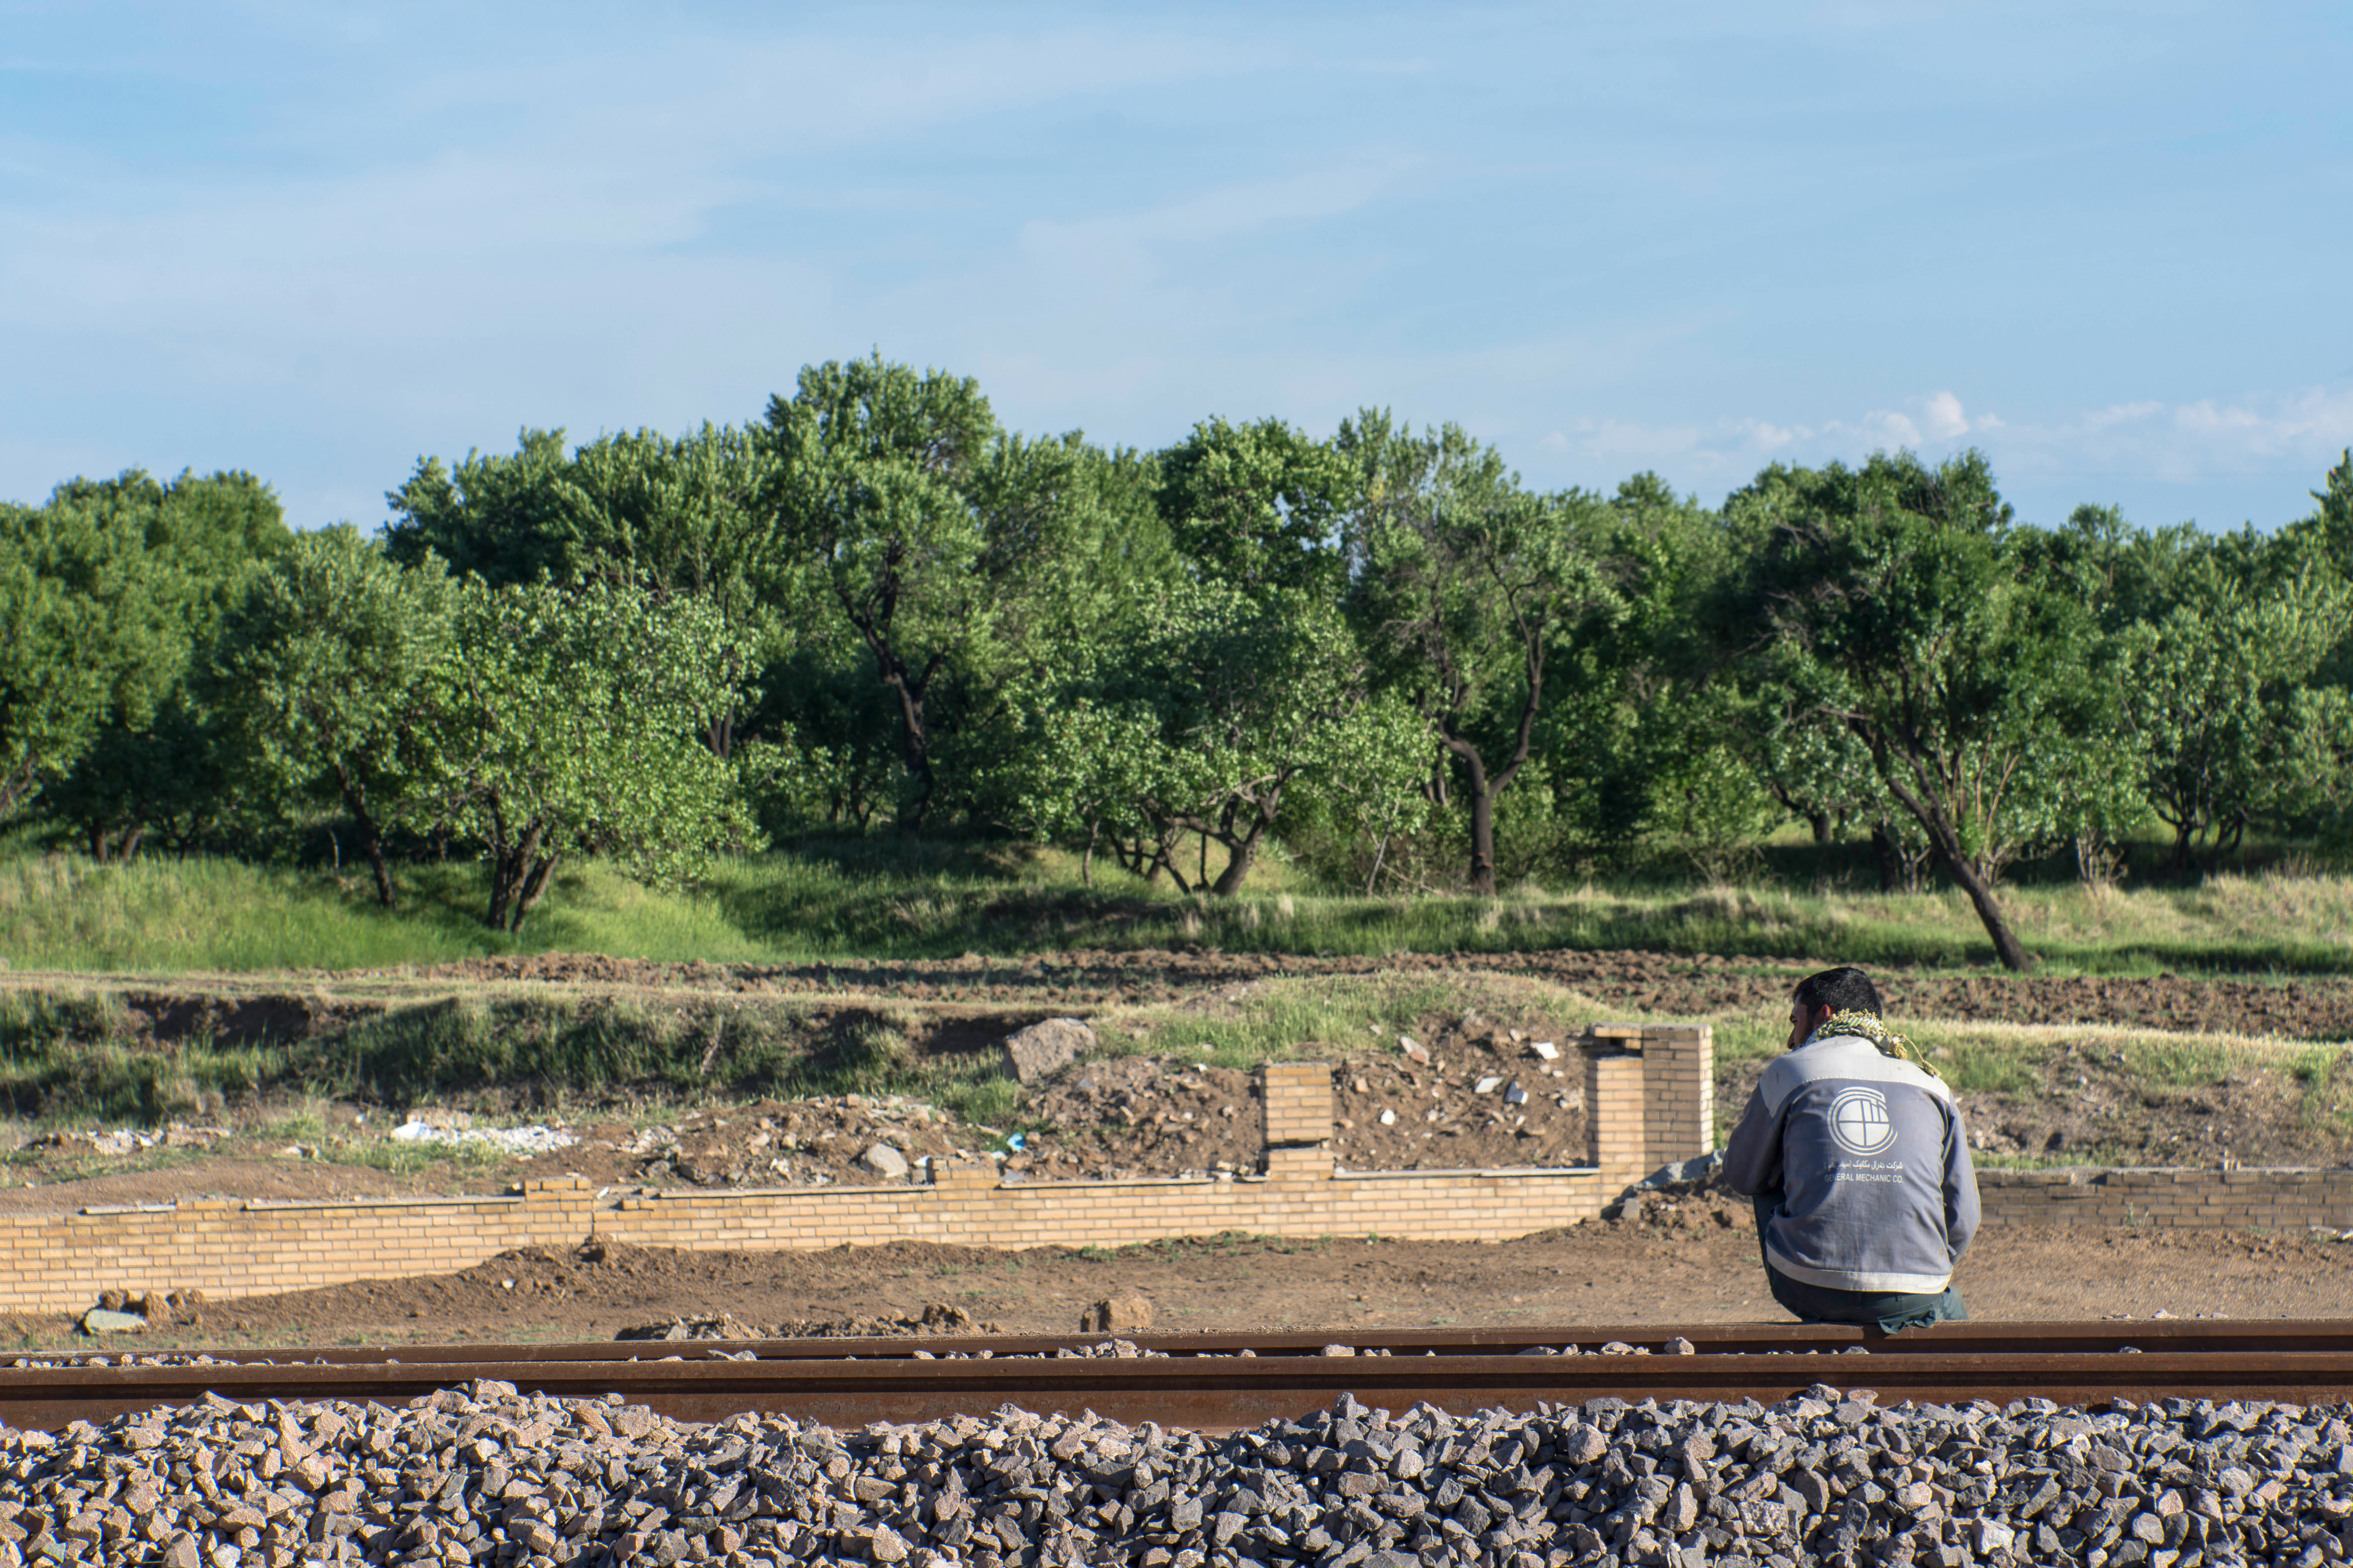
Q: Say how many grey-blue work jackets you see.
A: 1